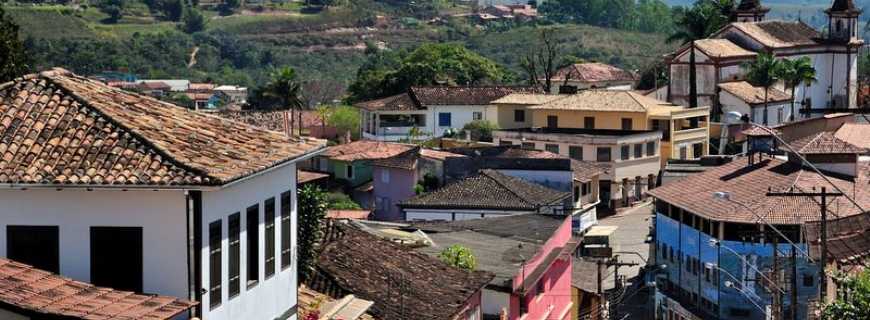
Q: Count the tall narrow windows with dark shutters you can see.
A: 5